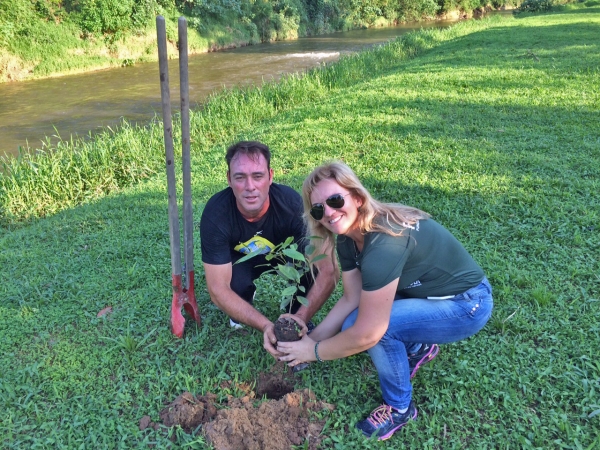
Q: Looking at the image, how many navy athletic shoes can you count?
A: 2